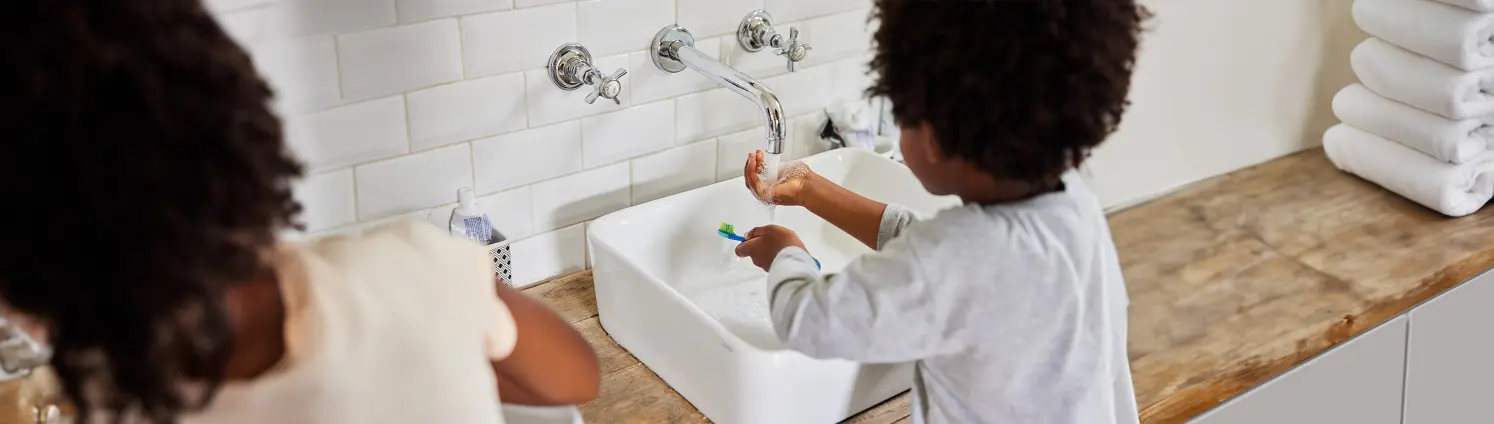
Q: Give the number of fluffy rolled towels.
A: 5